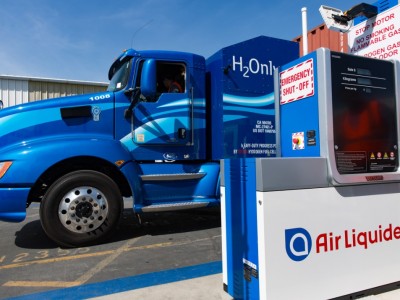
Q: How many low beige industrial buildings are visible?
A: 1